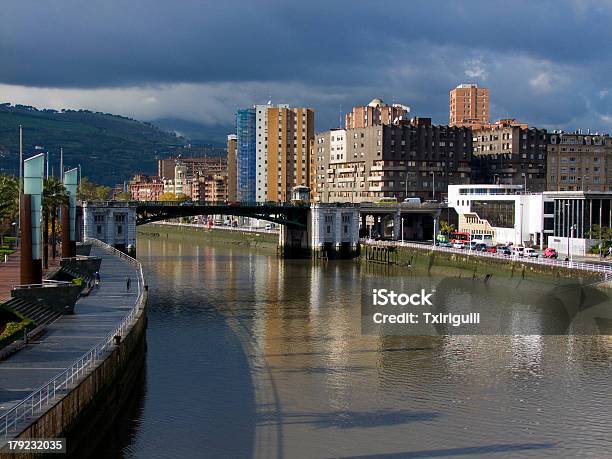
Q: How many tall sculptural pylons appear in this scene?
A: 2